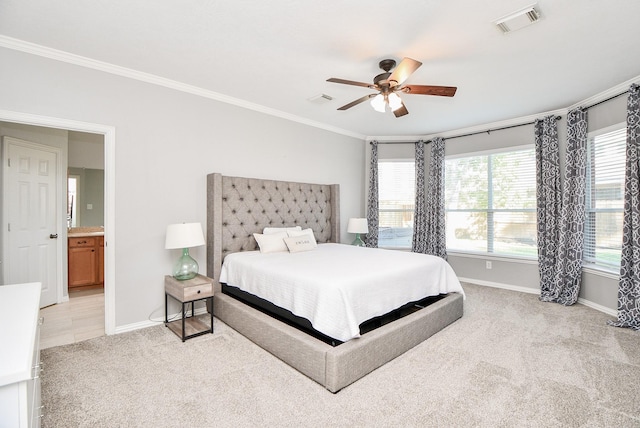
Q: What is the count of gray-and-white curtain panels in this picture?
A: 6